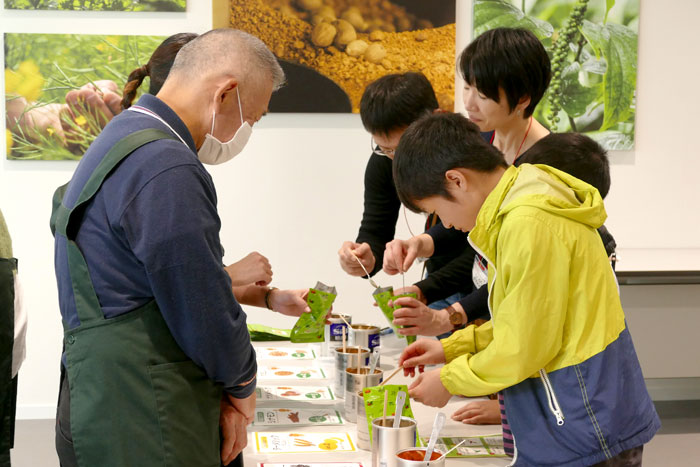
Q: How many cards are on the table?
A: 6